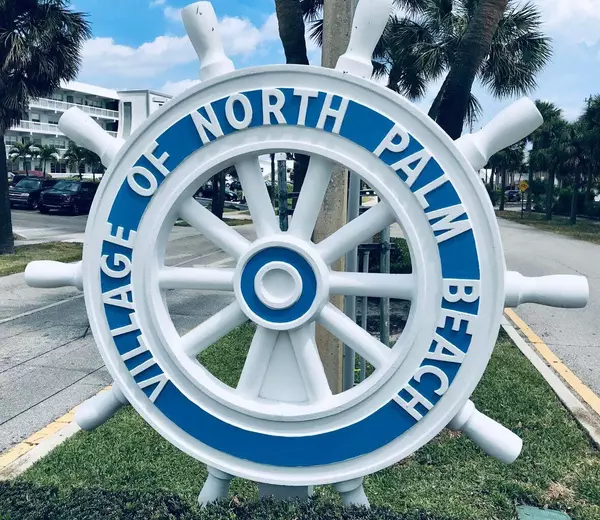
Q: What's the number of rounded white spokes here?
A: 10